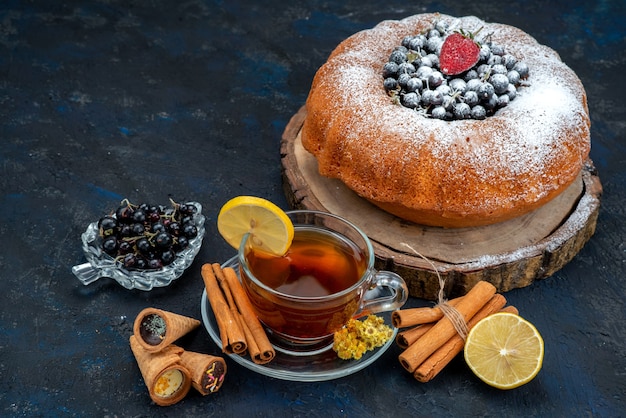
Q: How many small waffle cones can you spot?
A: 3